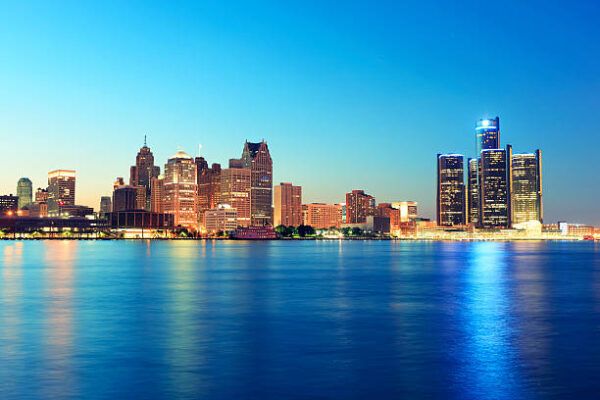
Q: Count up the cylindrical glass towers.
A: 5